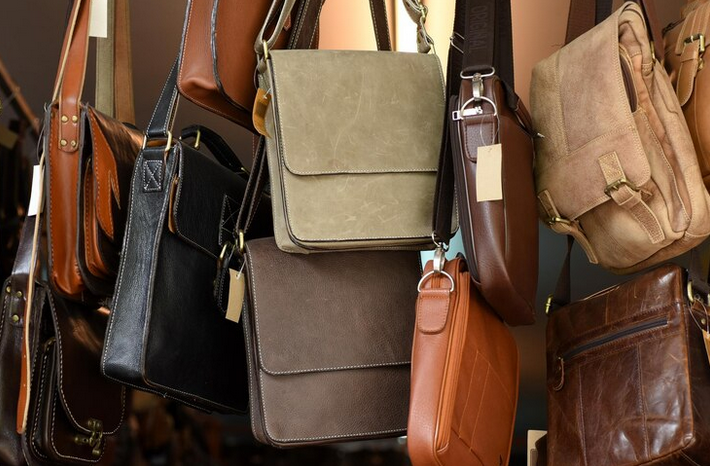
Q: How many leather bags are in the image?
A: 11